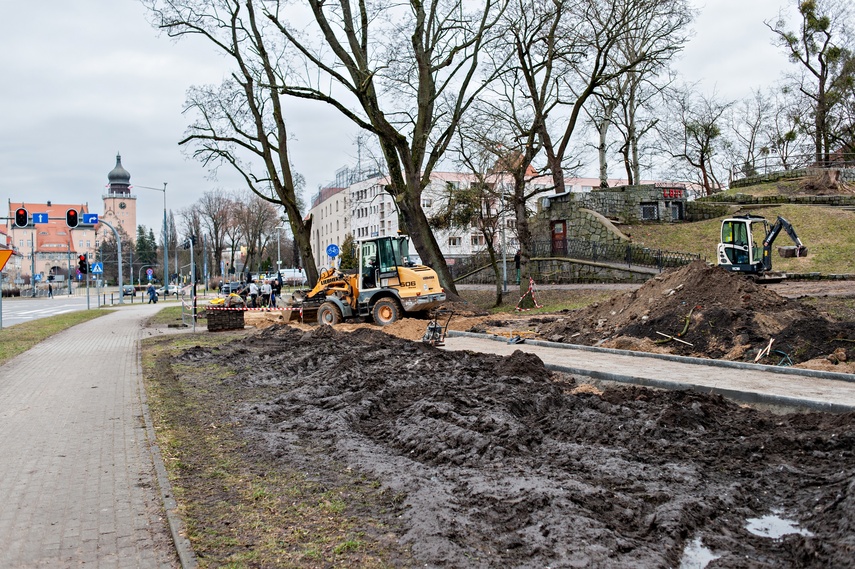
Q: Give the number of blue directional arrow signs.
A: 2